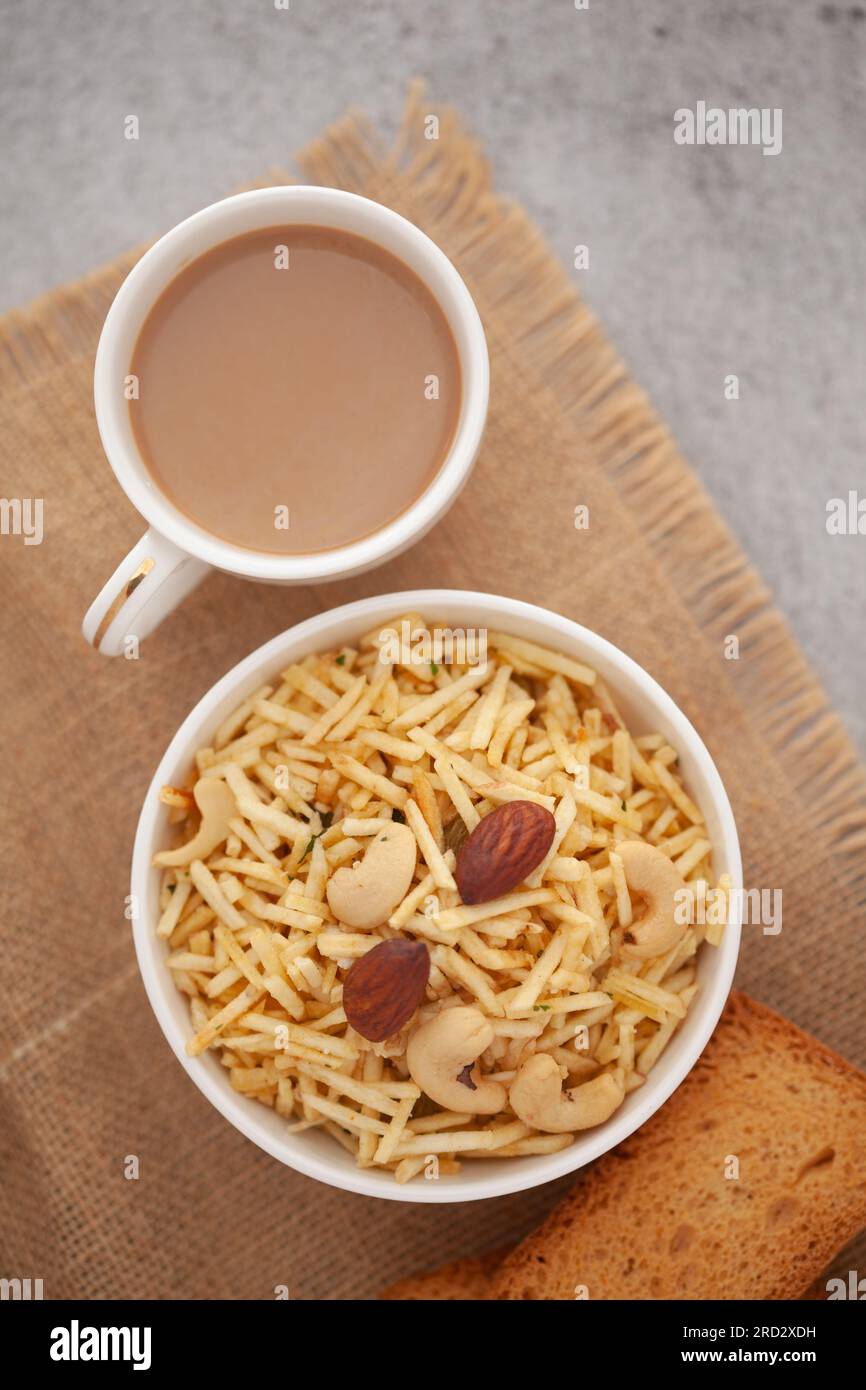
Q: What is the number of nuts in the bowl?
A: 7